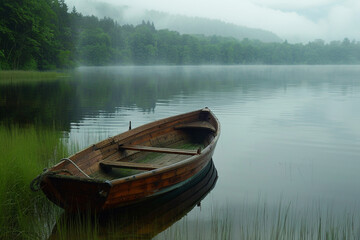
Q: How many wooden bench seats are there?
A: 3